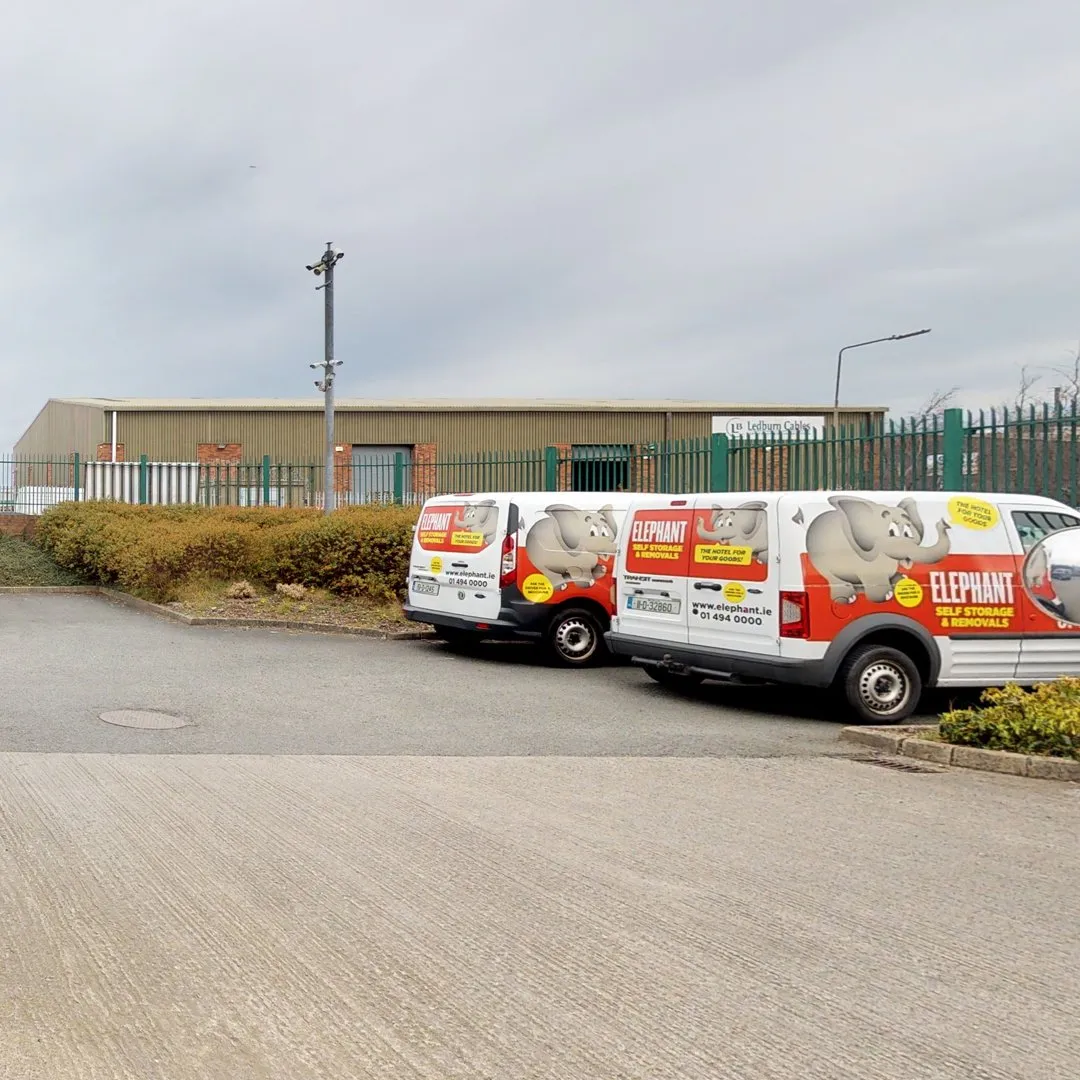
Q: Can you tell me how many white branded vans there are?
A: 2